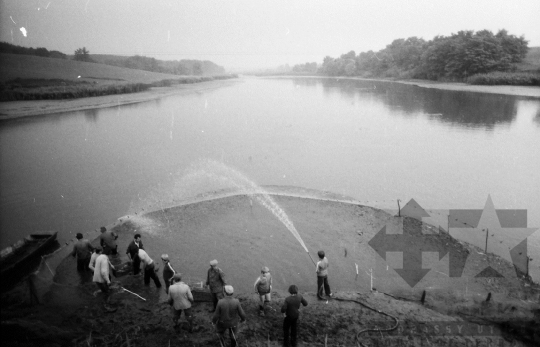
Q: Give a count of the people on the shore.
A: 13